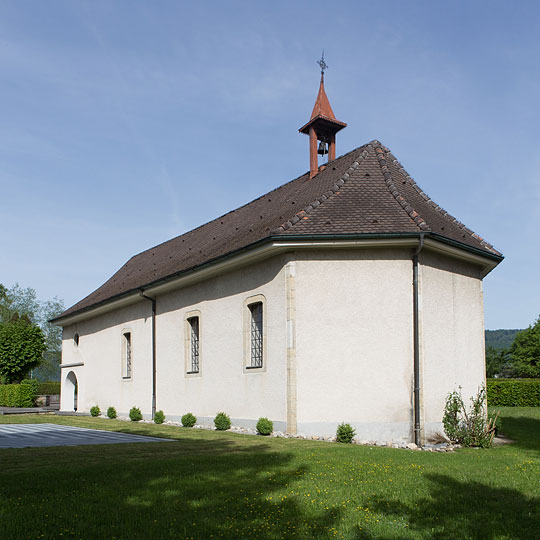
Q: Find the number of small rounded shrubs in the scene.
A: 8